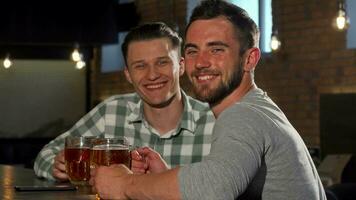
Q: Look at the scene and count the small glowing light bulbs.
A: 5